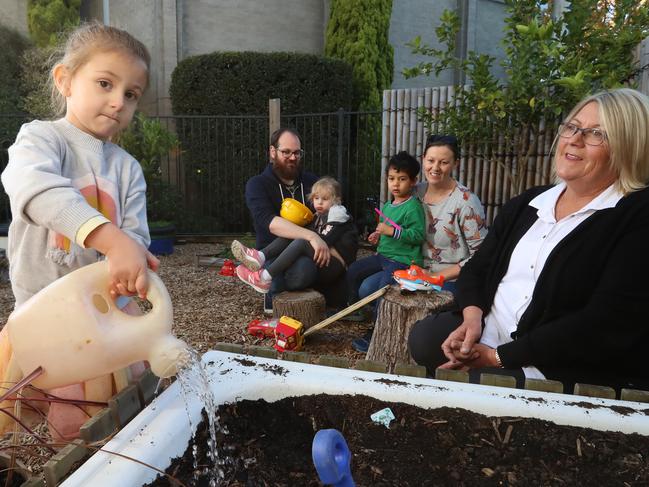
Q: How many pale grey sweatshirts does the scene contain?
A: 1